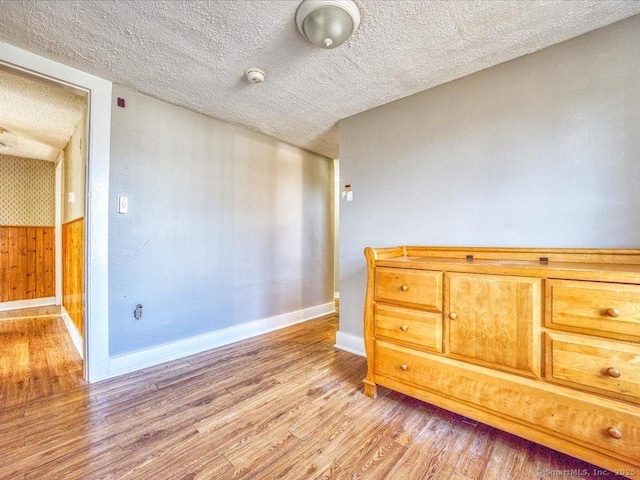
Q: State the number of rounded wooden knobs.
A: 7